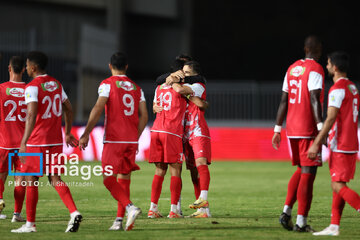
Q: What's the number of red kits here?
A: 7